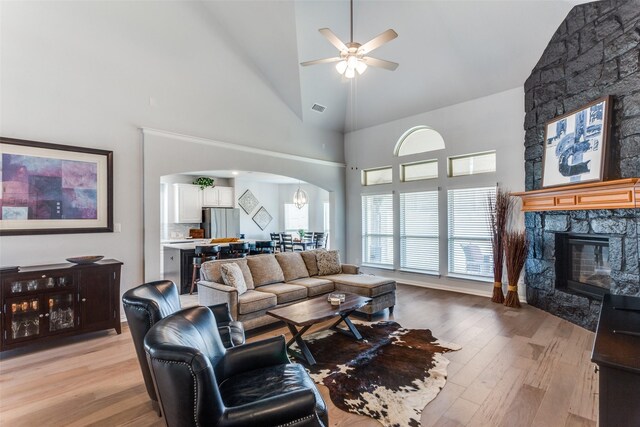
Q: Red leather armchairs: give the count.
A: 0